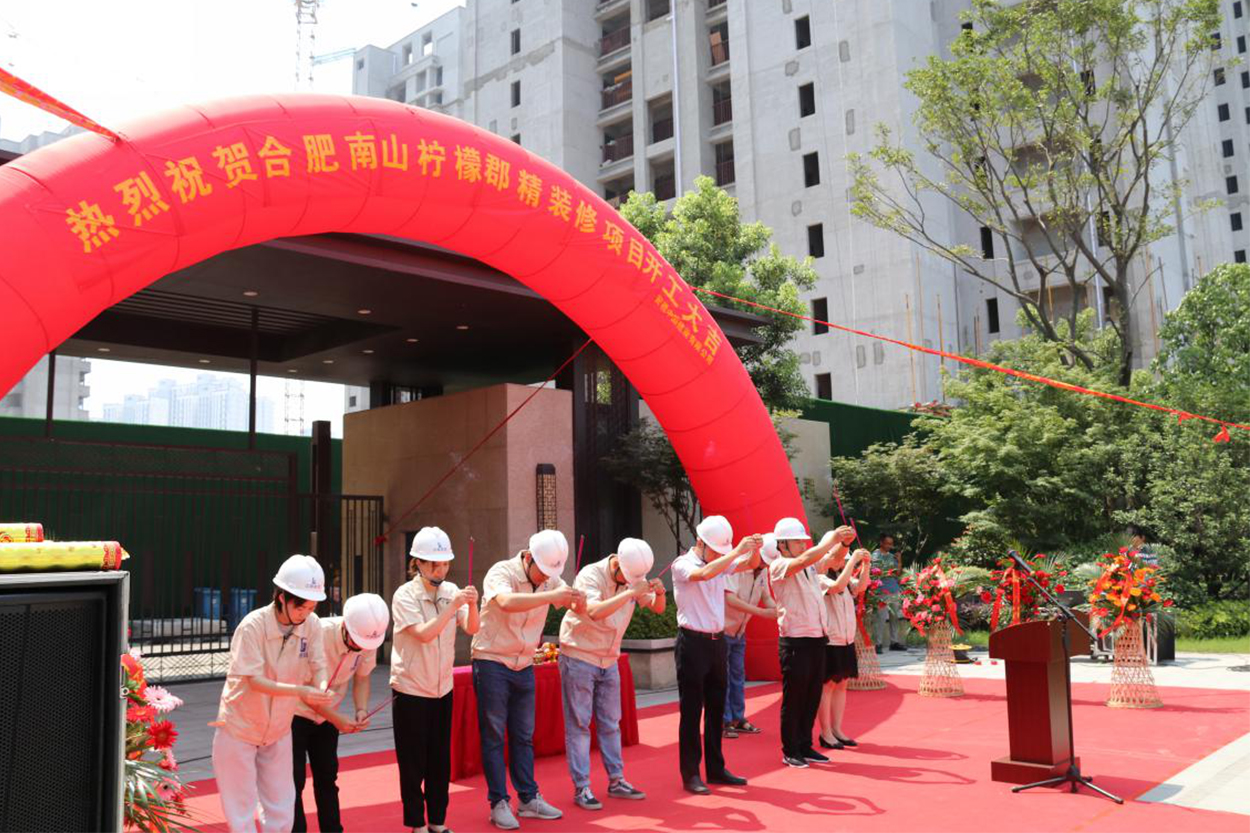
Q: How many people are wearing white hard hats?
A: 9